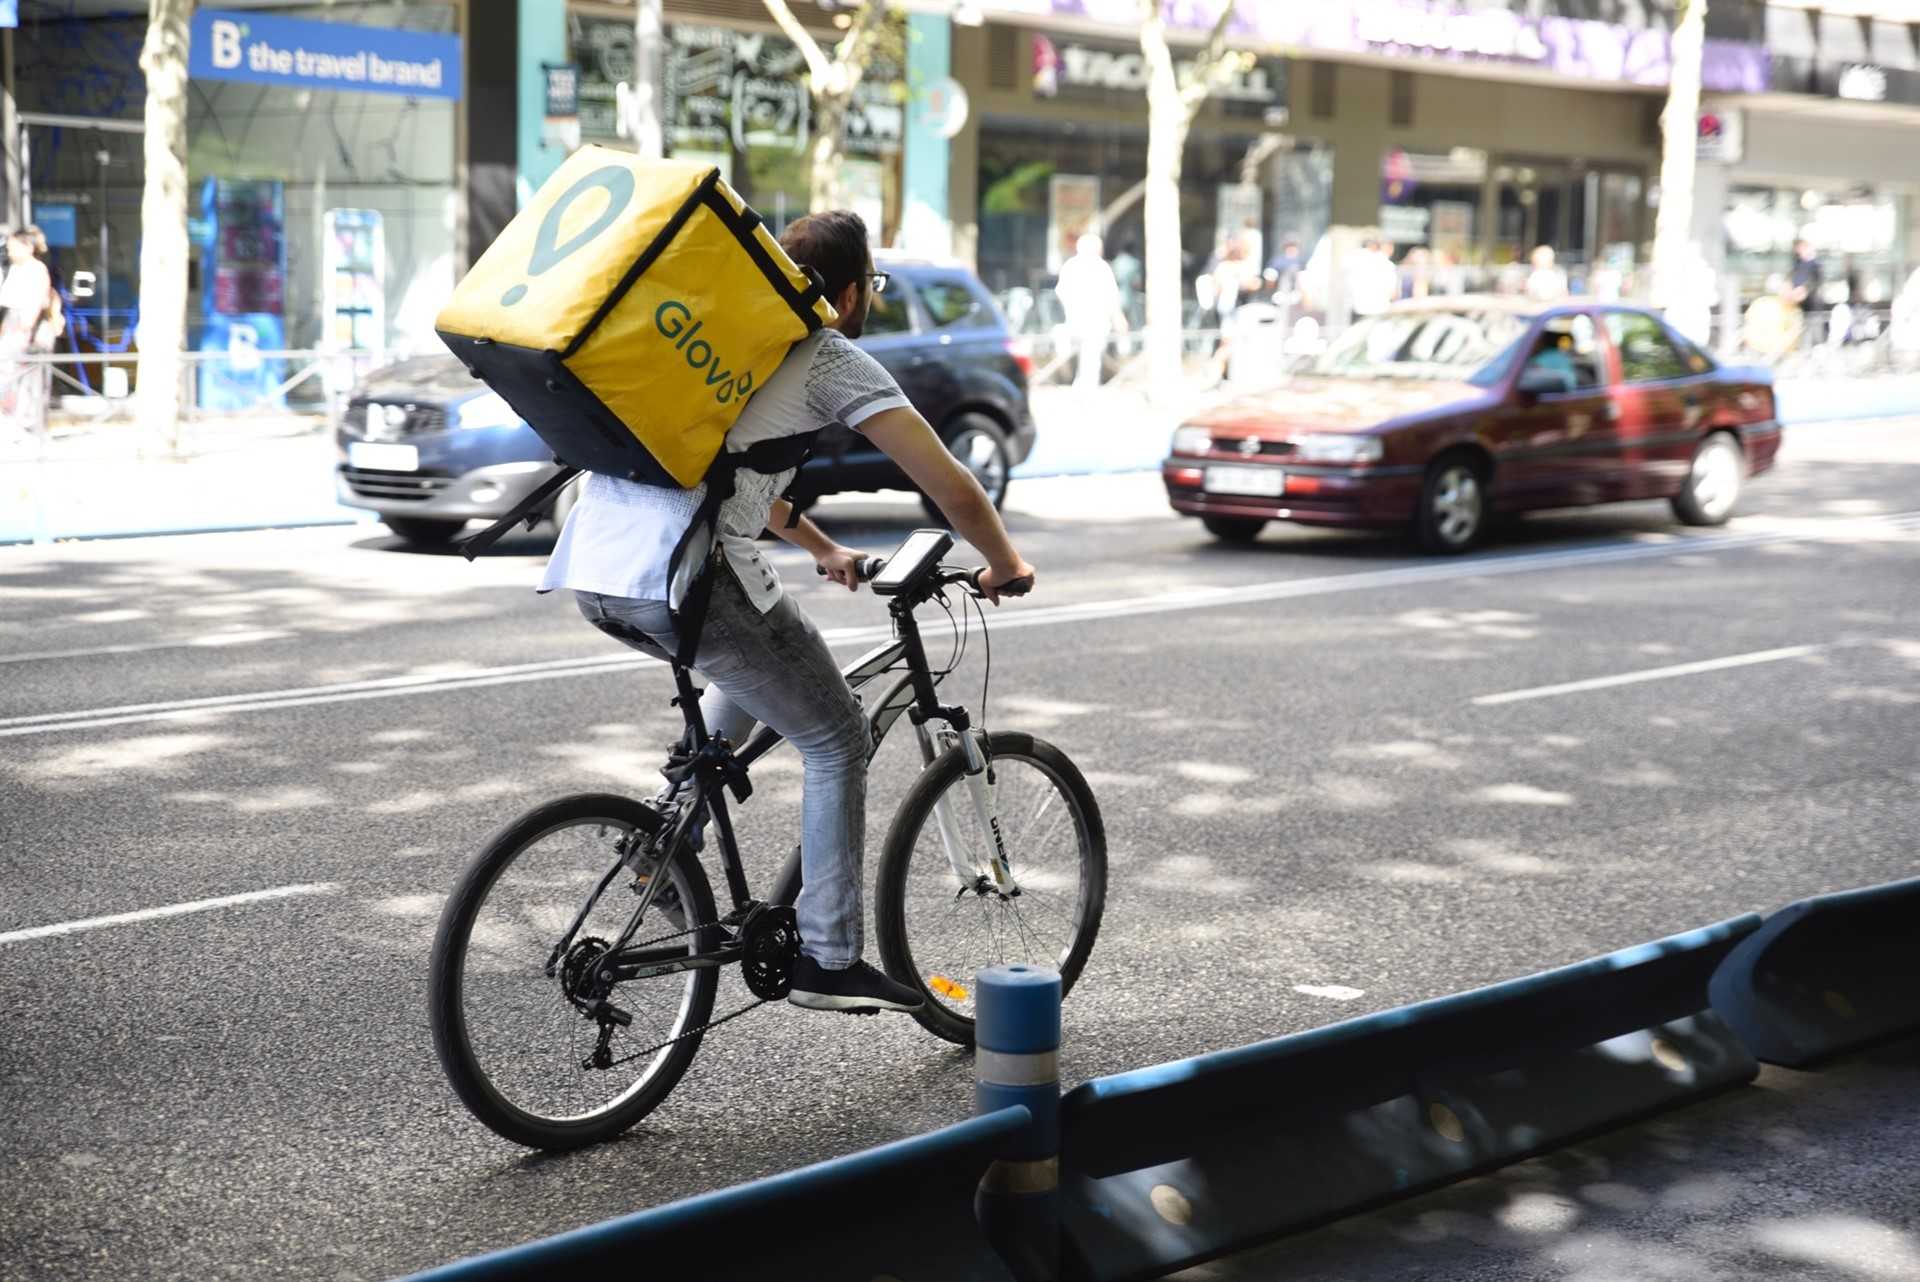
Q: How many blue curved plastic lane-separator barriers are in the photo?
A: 3